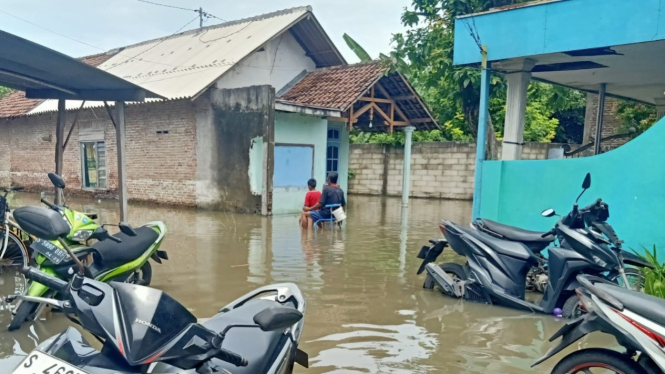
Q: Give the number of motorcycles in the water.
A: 5